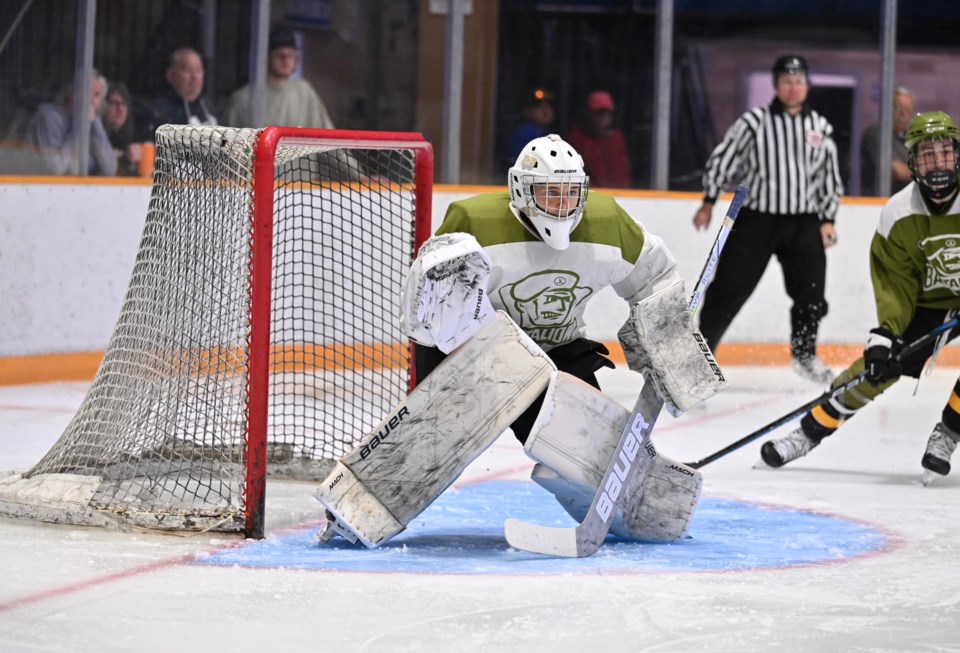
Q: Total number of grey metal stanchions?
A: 5